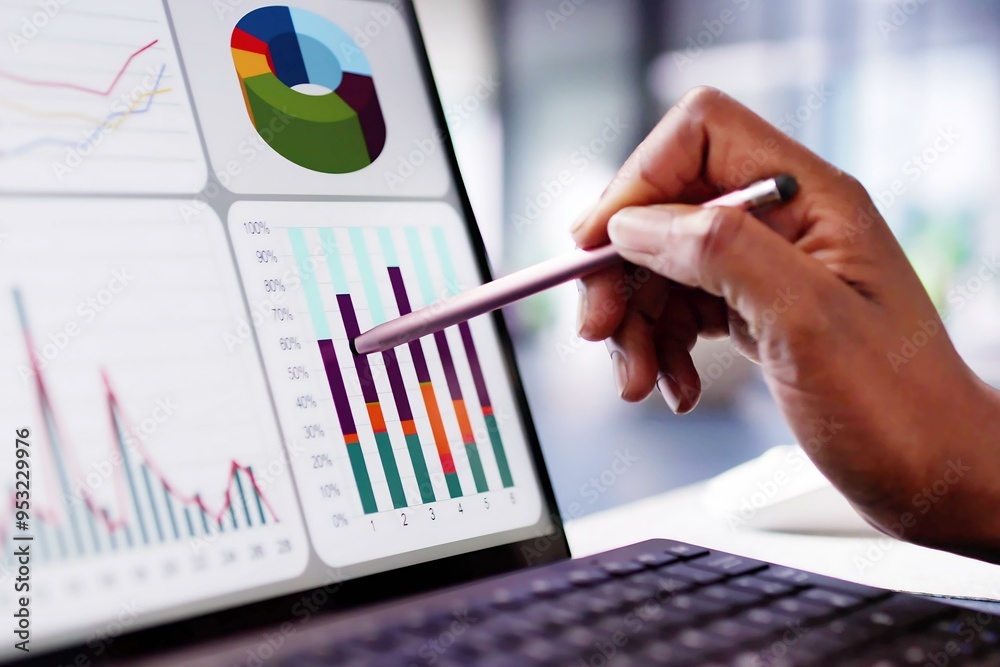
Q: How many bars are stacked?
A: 6